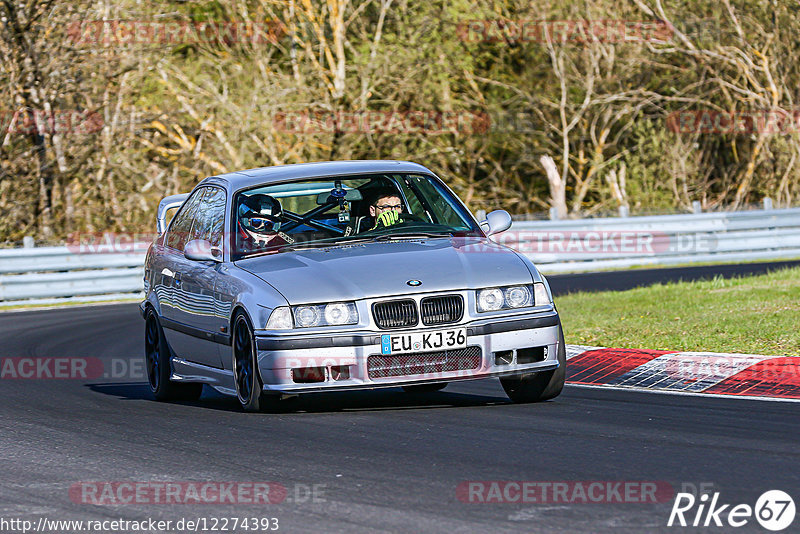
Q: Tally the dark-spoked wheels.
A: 2